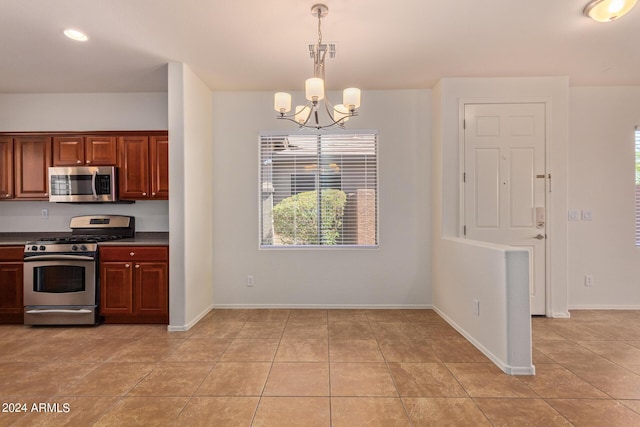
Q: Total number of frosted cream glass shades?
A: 5